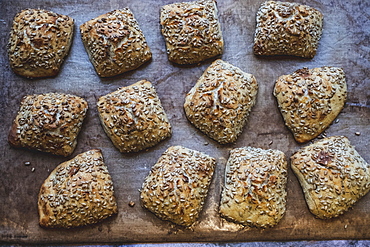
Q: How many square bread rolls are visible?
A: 12